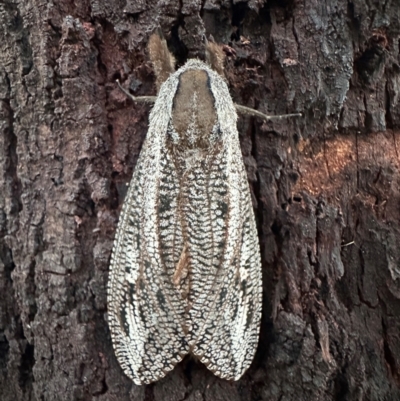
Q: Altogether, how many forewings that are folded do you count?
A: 2